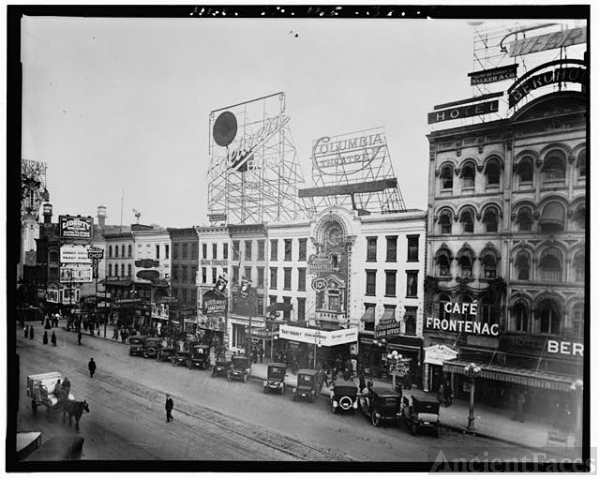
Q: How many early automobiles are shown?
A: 12